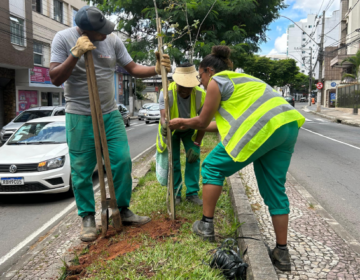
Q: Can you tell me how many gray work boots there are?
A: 6